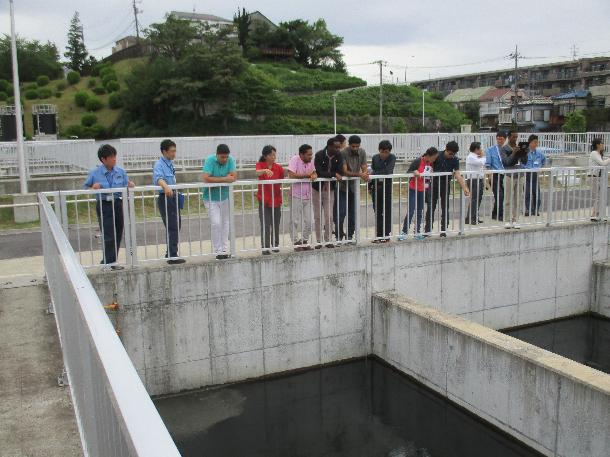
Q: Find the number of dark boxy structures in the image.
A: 2